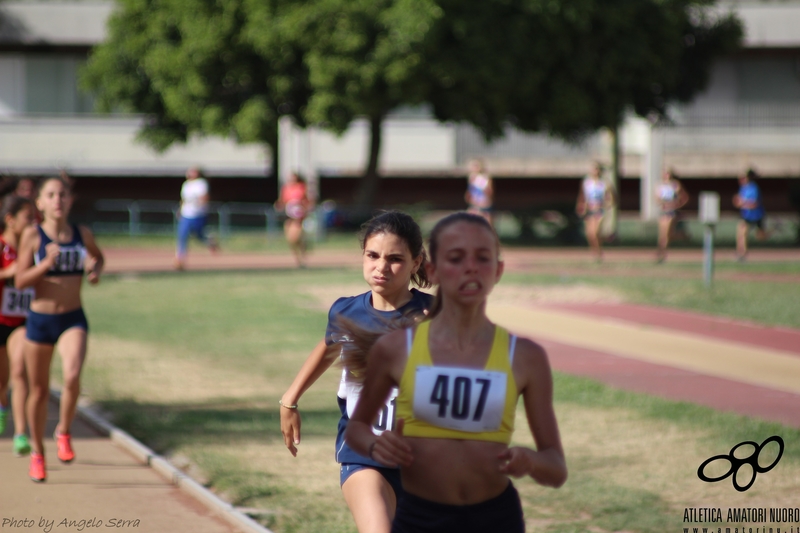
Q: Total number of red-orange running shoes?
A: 2